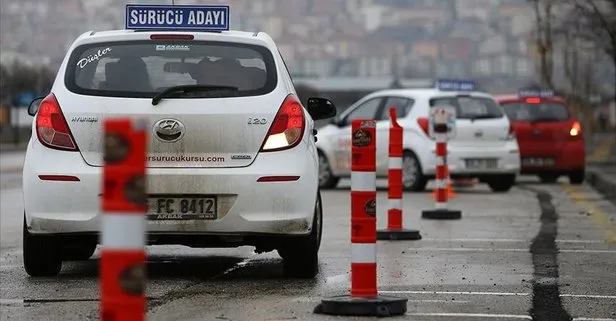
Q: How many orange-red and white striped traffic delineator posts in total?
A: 4